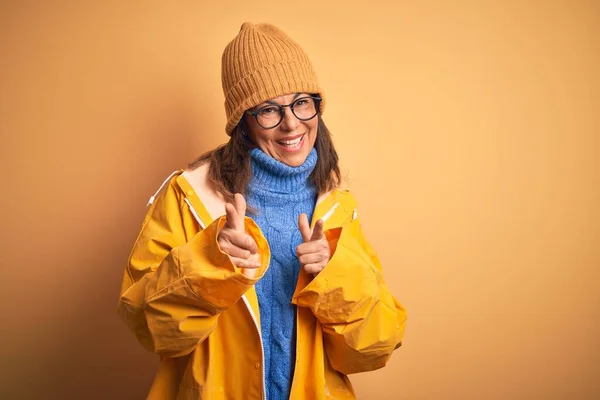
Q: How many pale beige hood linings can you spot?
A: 1